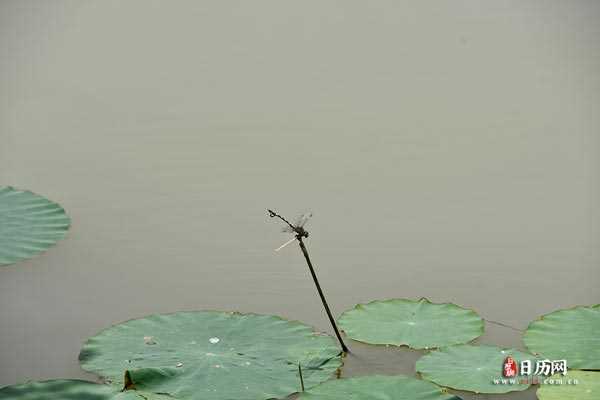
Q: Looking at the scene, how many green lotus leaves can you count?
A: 8